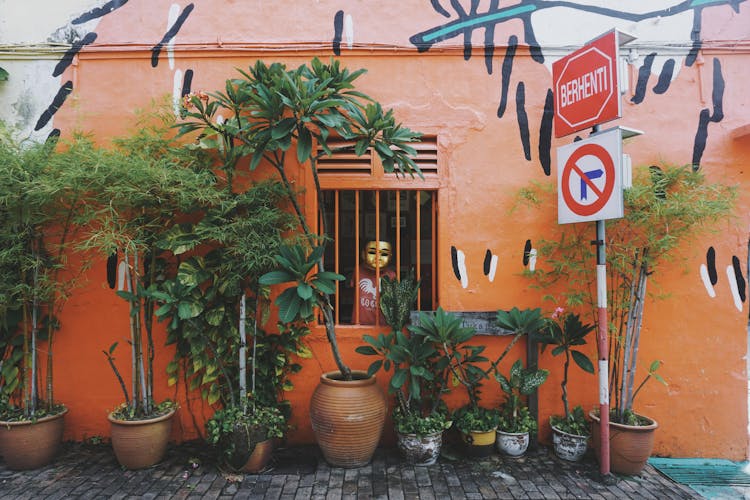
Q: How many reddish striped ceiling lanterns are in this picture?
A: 0